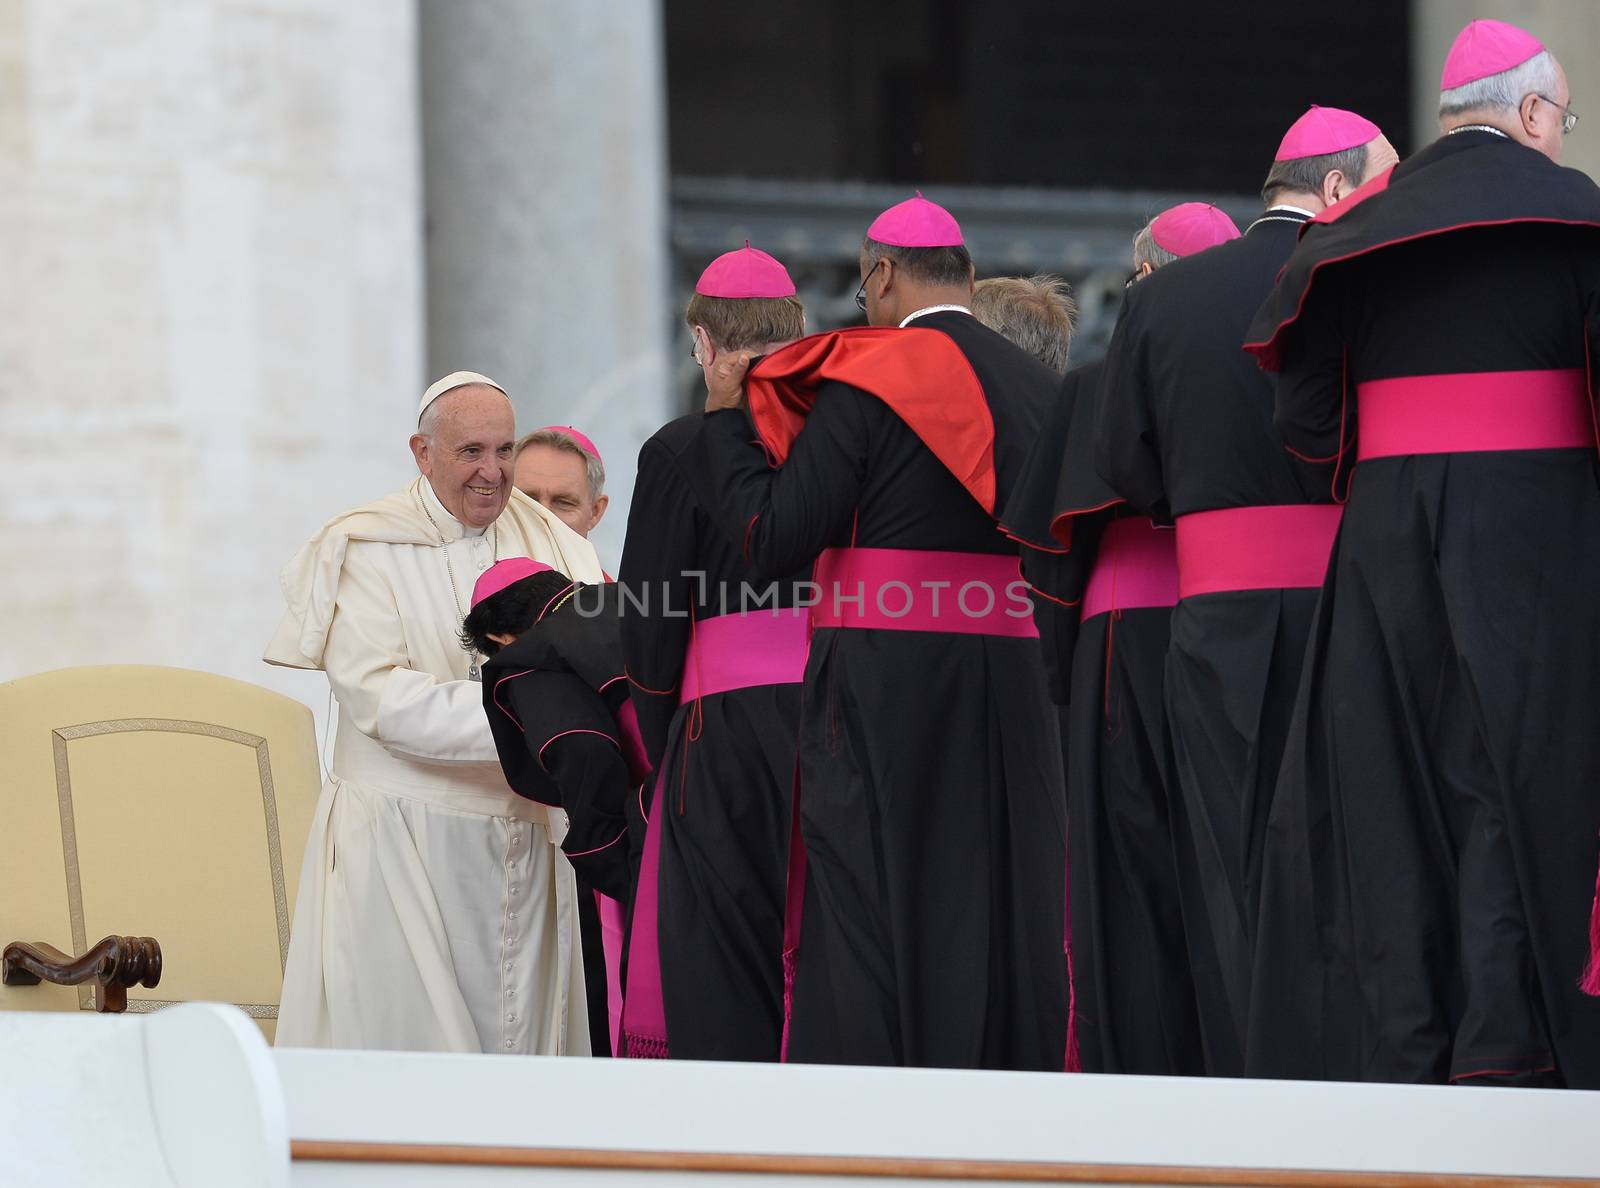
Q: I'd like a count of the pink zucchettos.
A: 7